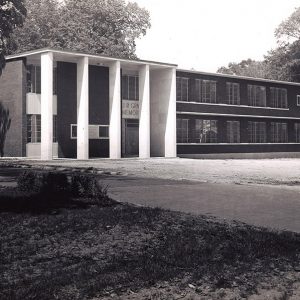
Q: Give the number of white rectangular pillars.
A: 5